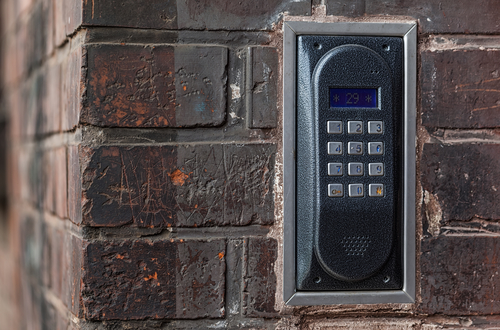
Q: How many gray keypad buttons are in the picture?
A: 12